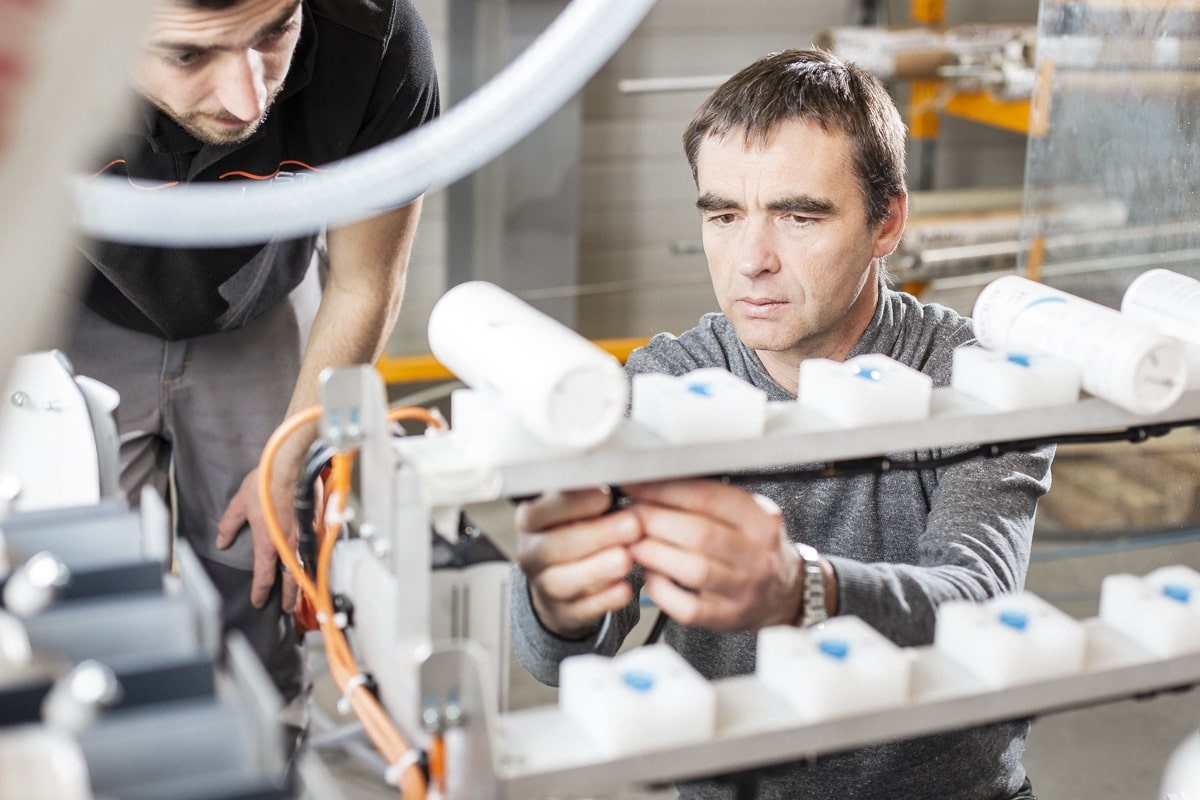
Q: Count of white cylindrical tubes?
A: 3